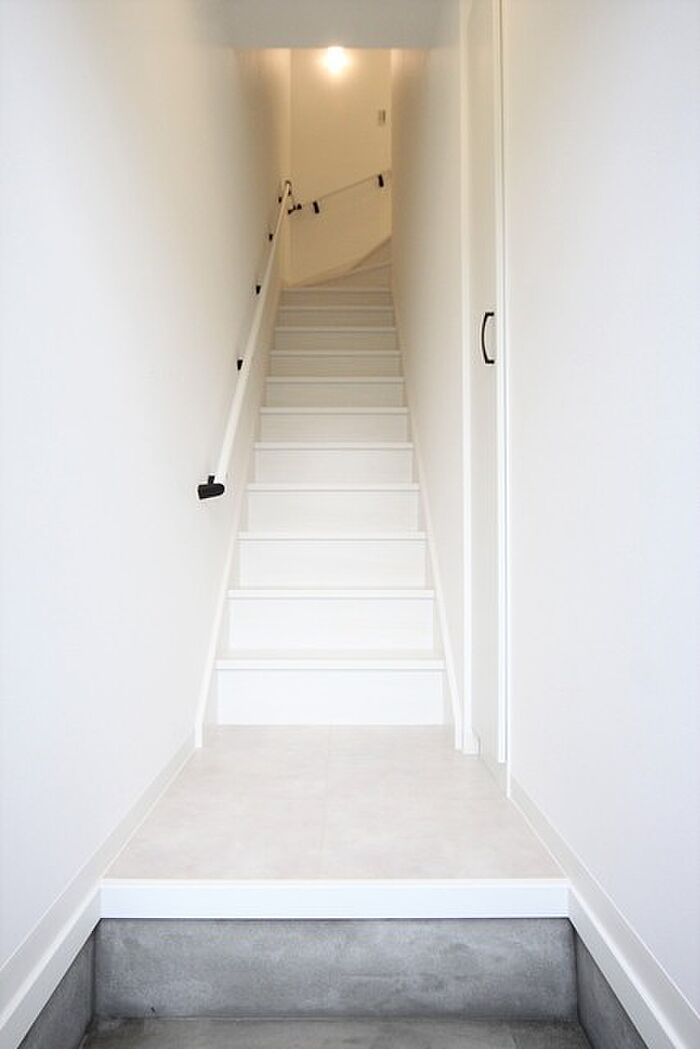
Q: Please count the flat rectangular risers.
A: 11